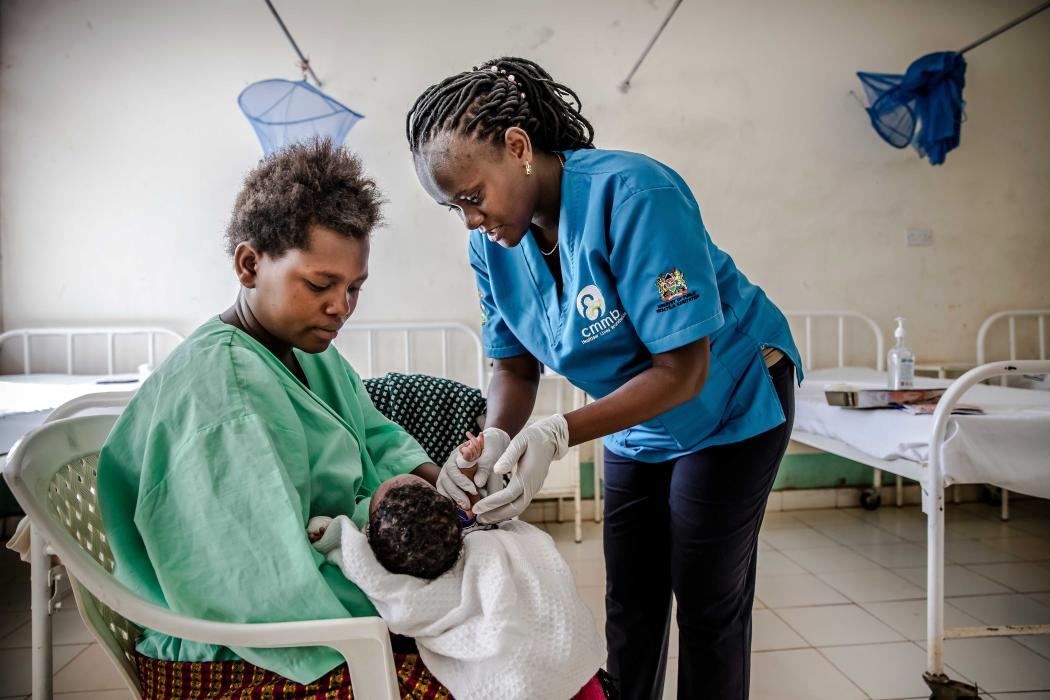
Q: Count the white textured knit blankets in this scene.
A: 1